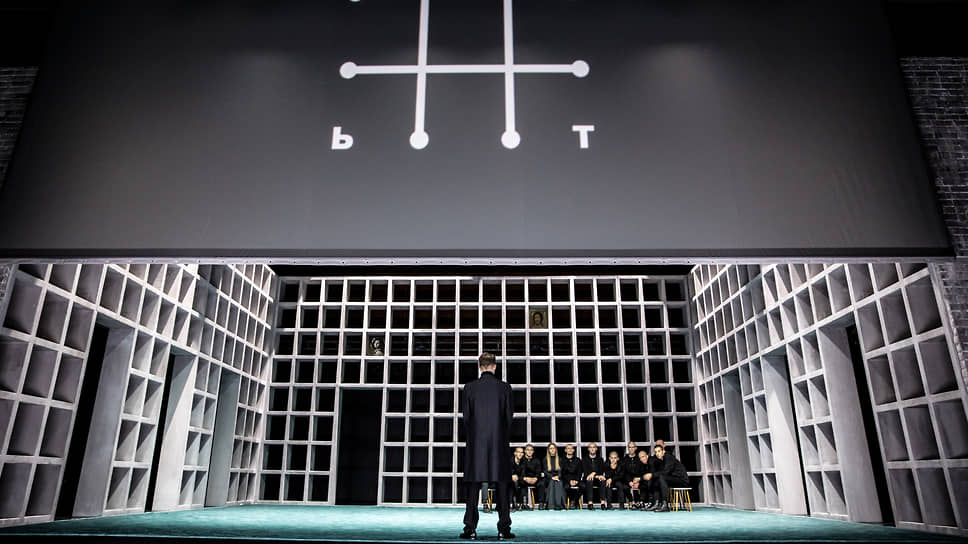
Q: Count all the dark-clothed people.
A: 11